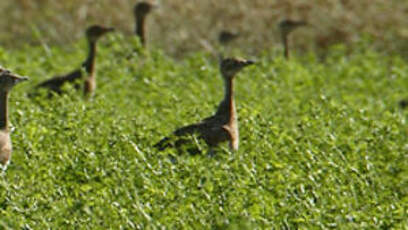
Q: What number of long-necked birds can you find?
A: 6